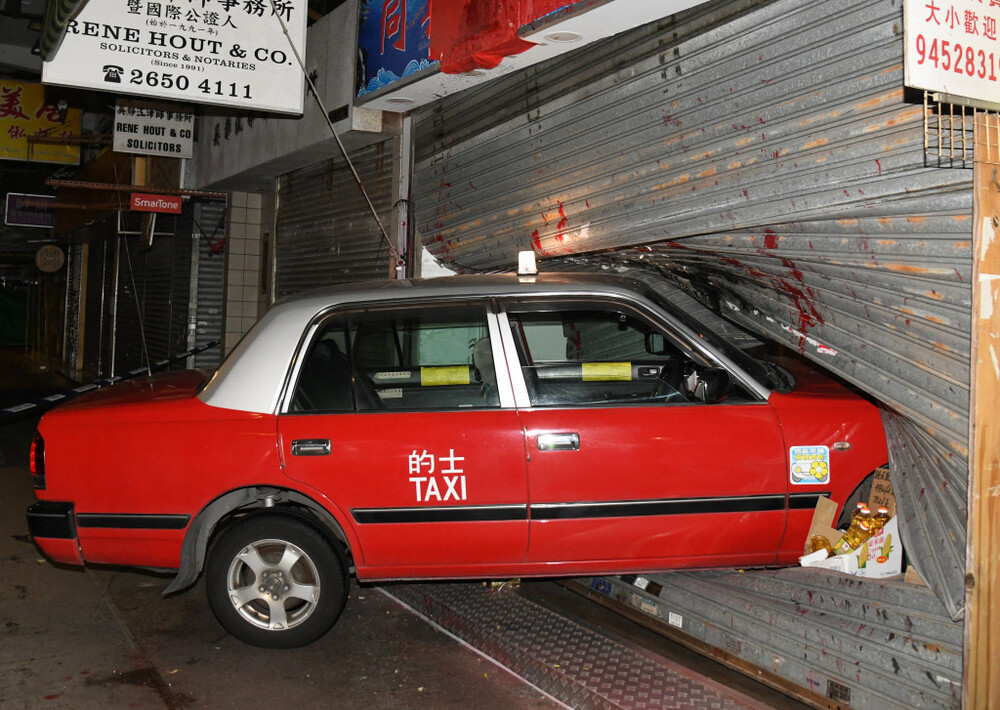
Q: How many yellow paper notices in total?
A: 2